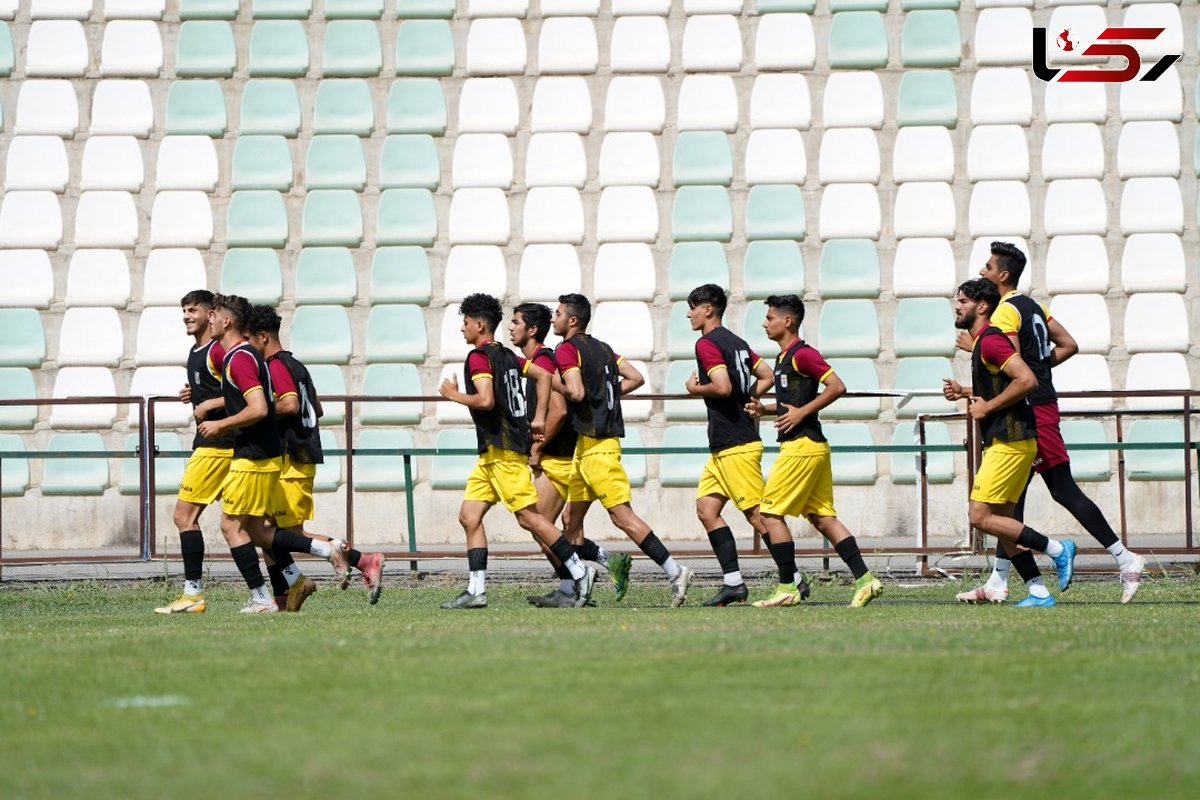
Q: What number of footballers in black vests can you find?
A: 10